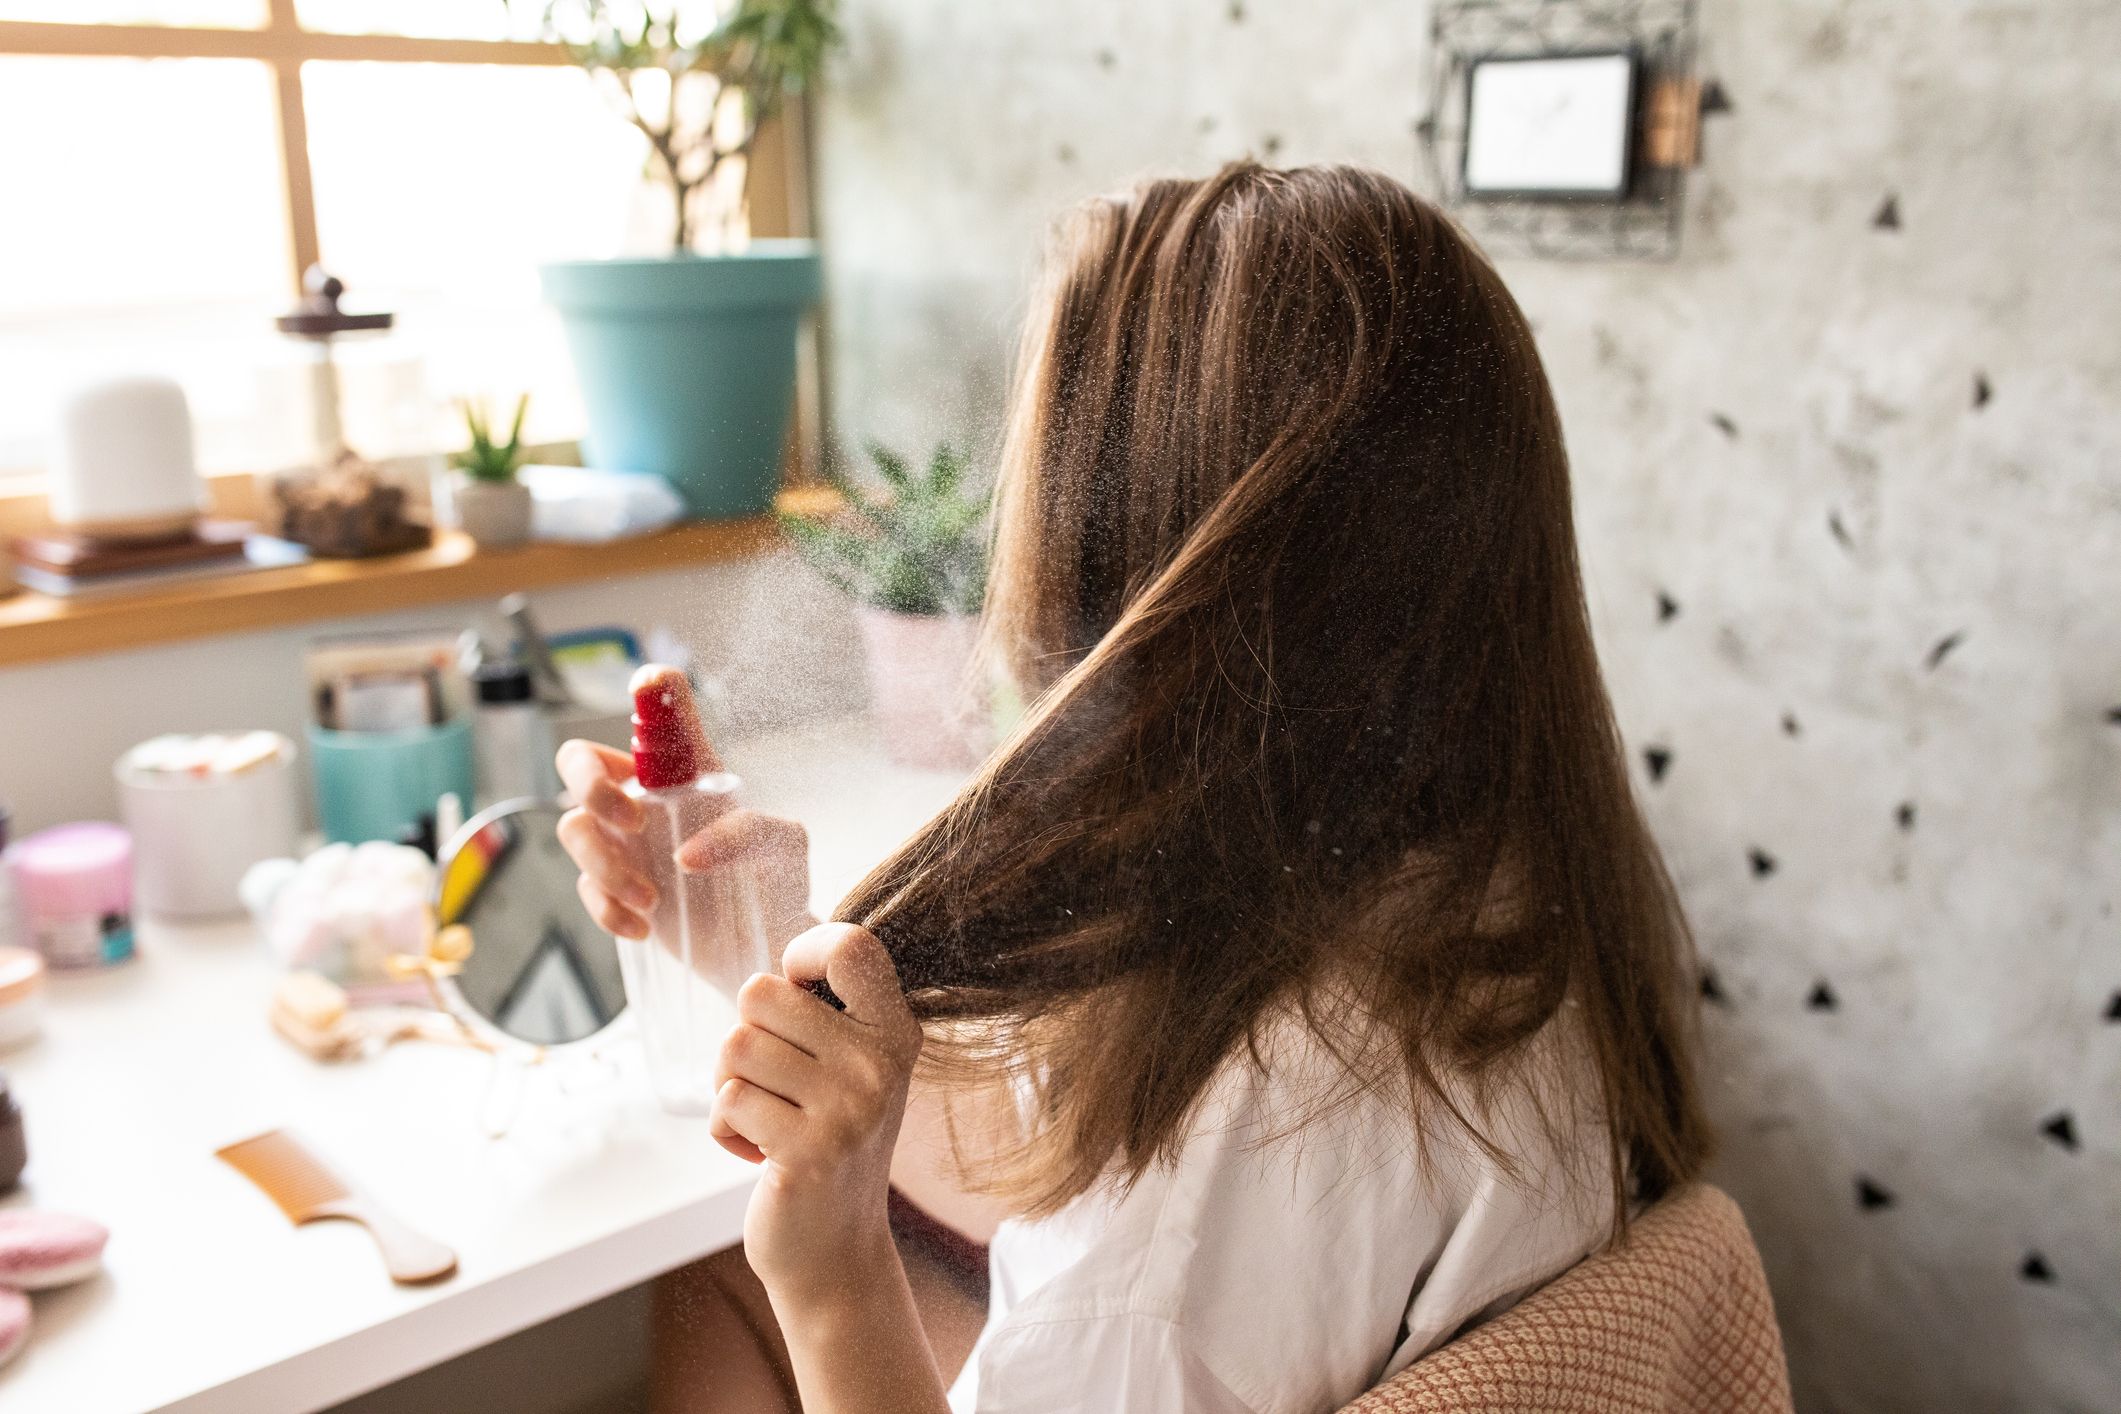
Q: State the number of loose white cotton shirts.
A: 1